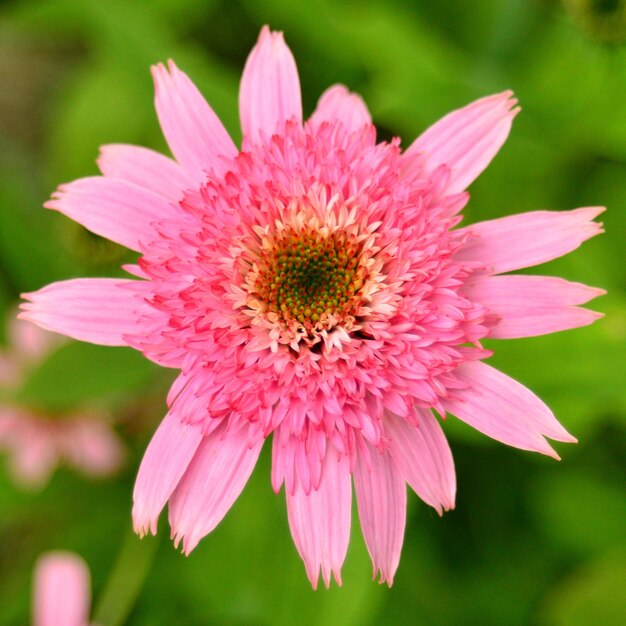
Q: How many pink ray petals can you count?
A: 15